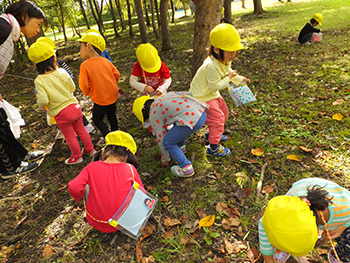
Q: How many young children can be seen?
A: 10